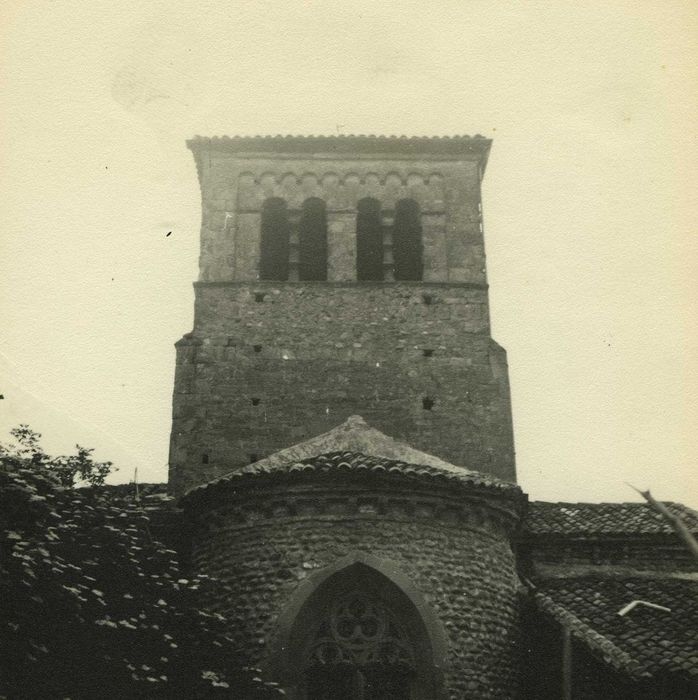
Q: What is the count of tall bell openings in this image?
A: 4